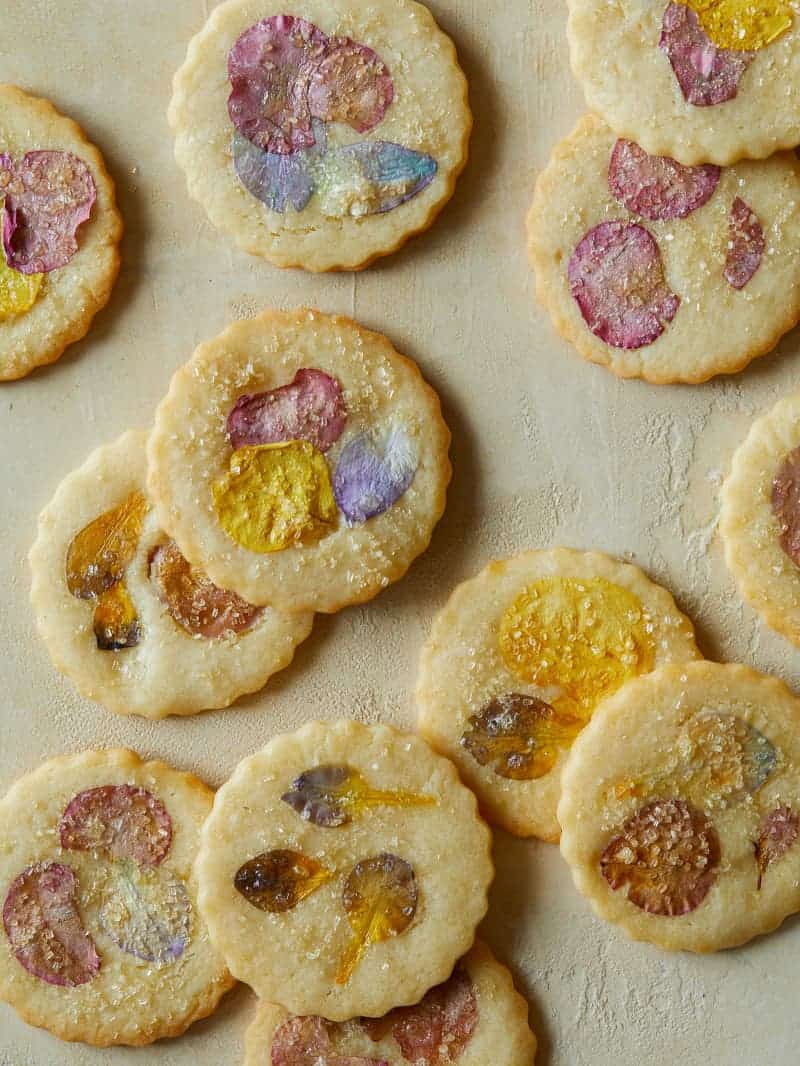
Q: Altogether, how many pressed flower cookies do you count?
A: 12